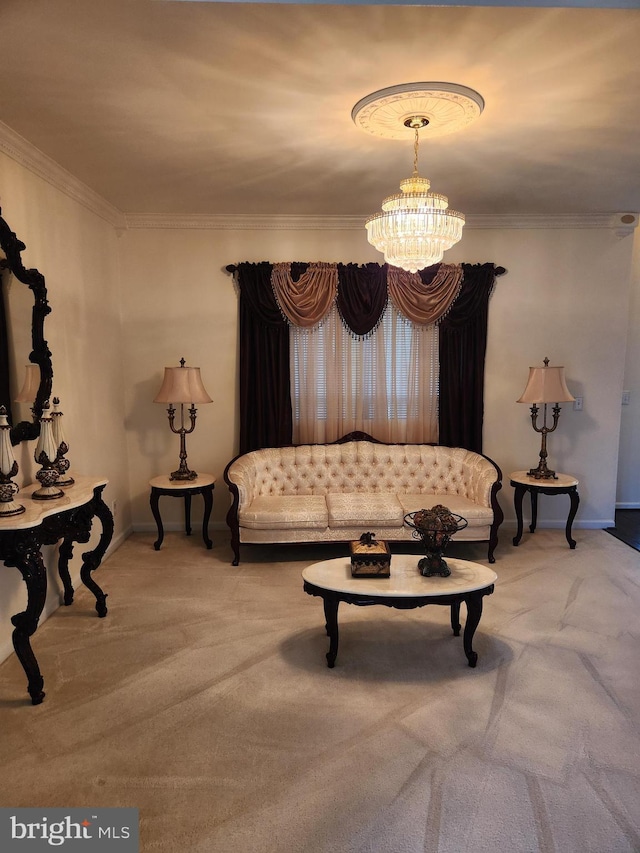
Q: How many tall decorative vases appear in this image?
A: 3